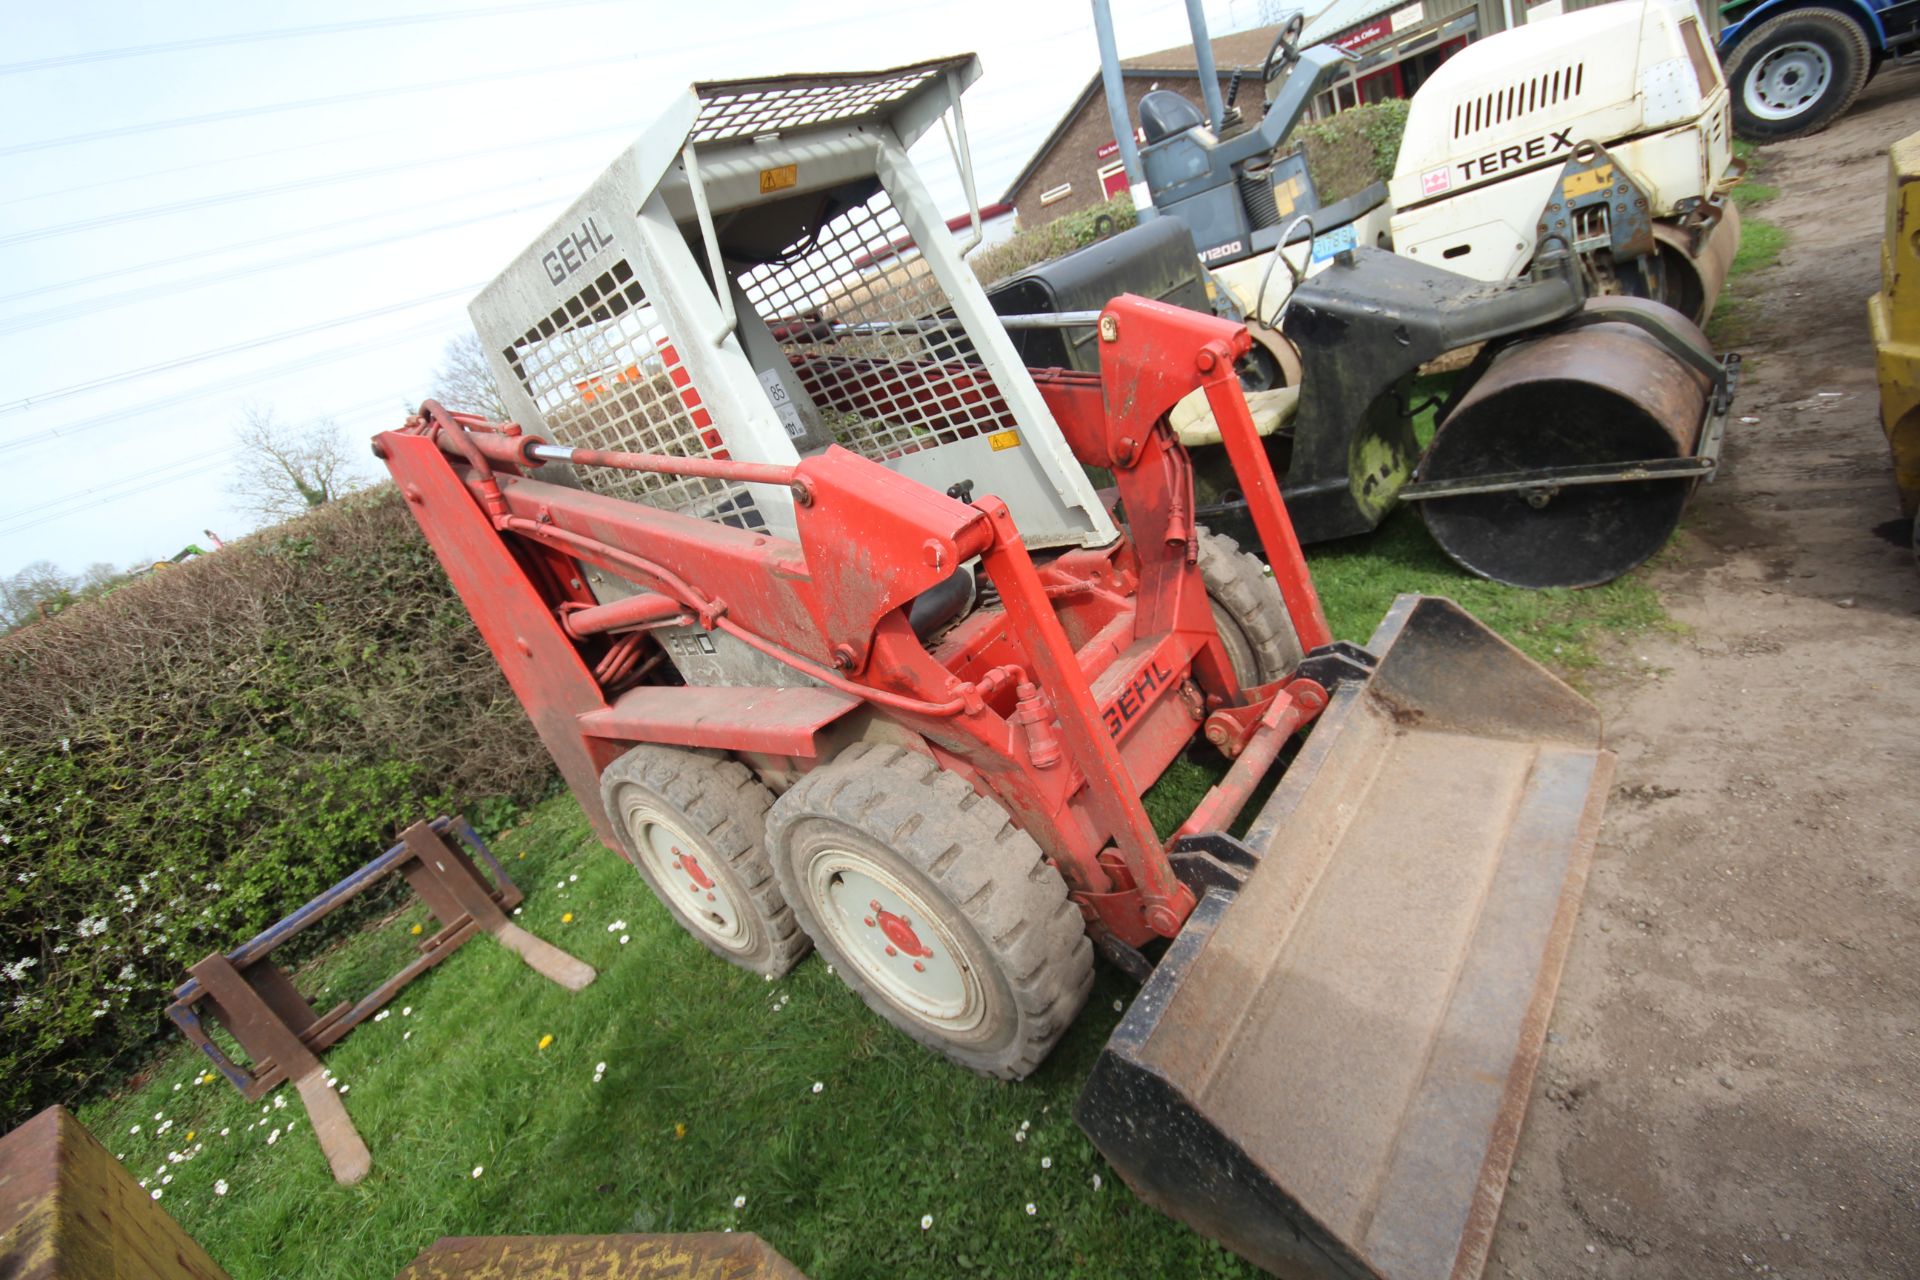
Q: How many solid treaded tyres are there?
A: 3